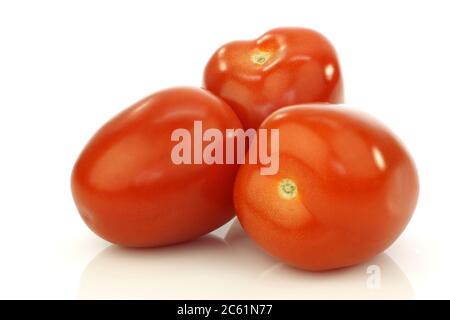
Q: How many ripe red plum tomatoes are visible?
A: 3